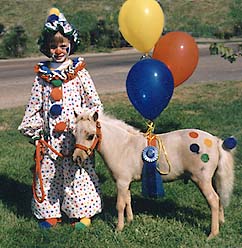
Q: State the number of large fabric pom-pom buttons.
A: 4